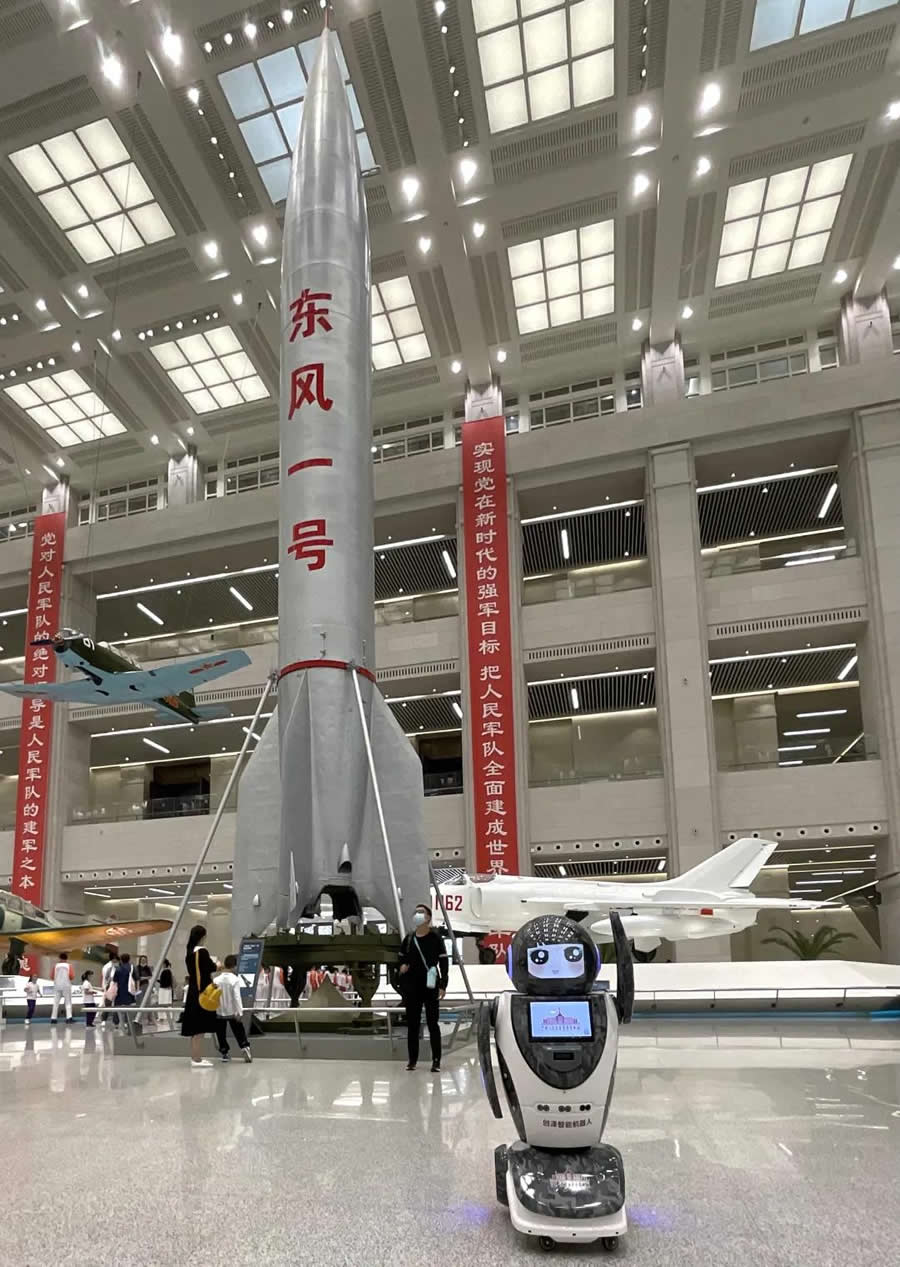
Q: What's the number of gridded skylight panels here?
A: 9